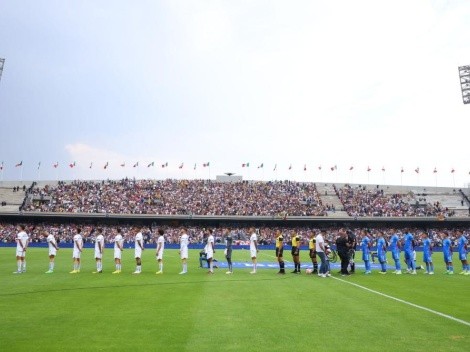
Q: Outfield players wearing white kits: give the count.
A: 10